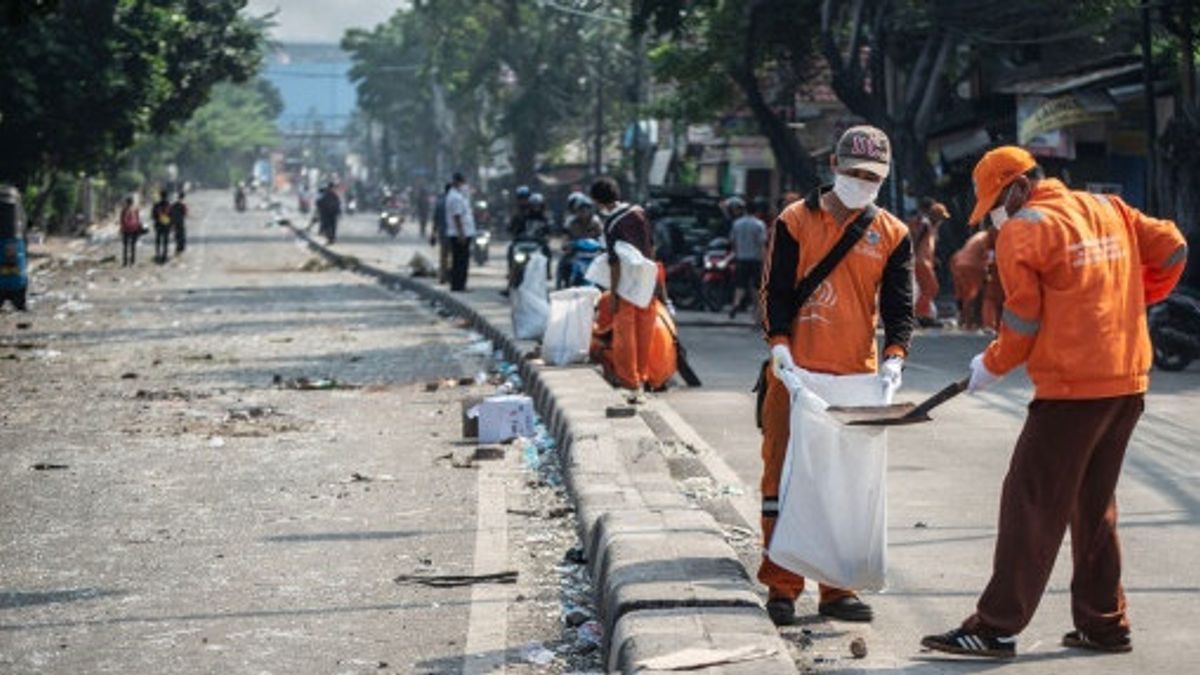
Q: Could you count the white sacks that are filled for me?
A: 2